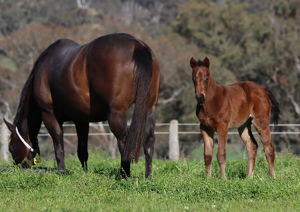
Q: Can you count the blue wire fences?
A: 0